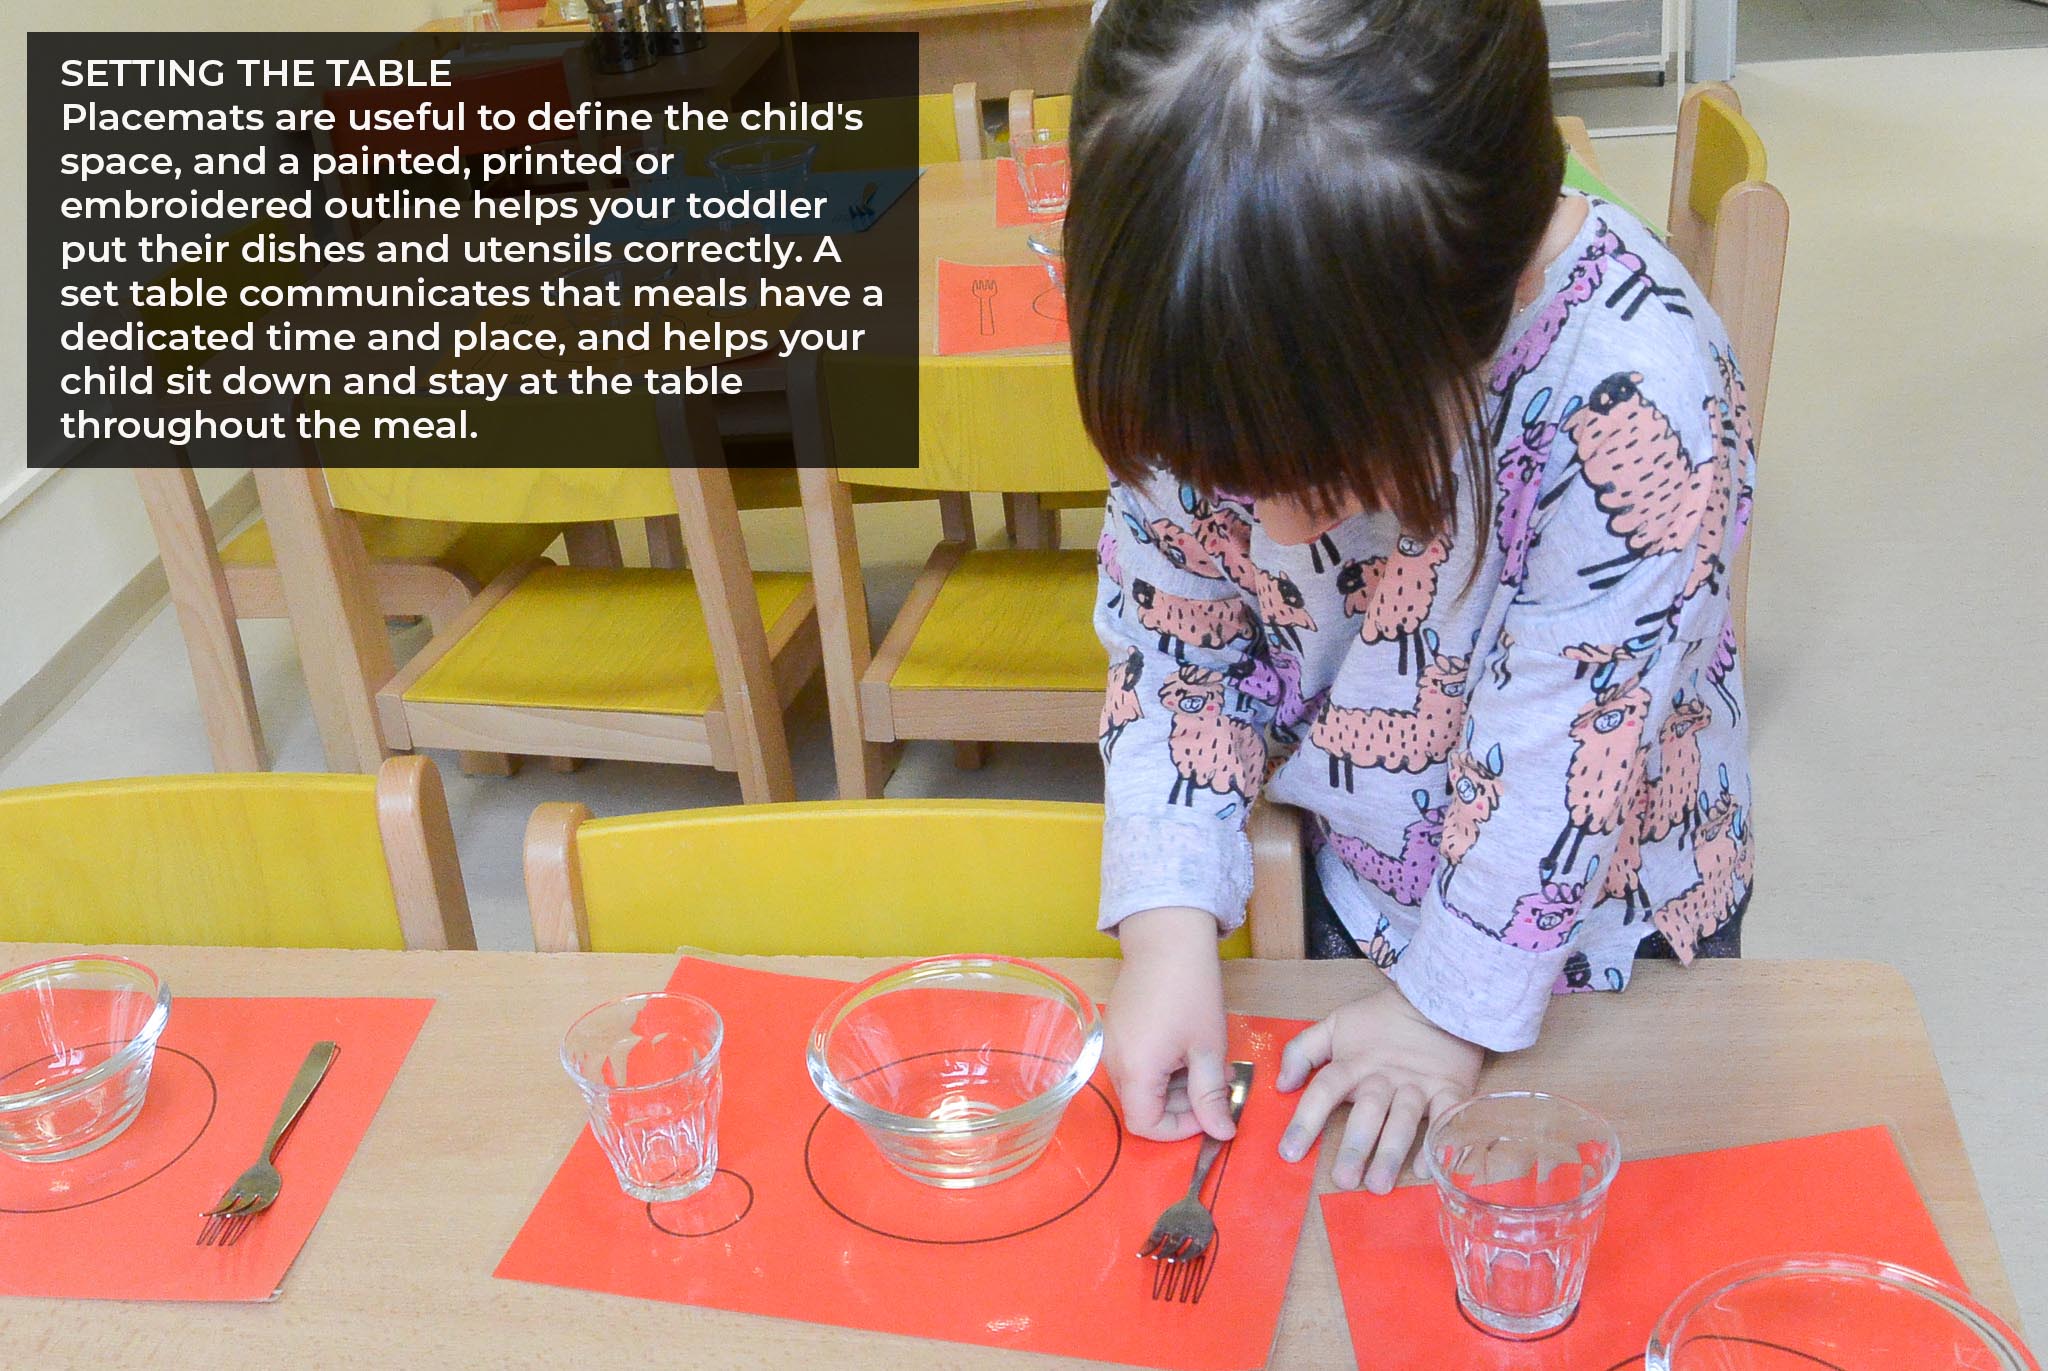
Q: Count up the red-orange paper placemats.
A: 5